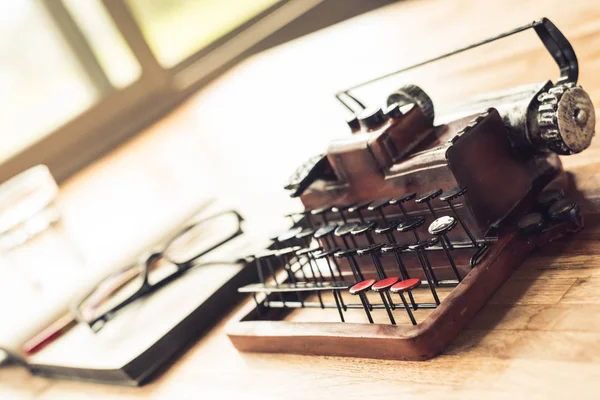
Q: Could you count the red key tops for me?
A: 3